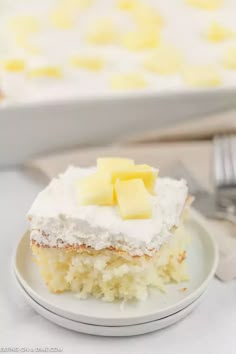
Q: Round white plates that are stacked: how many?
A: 2